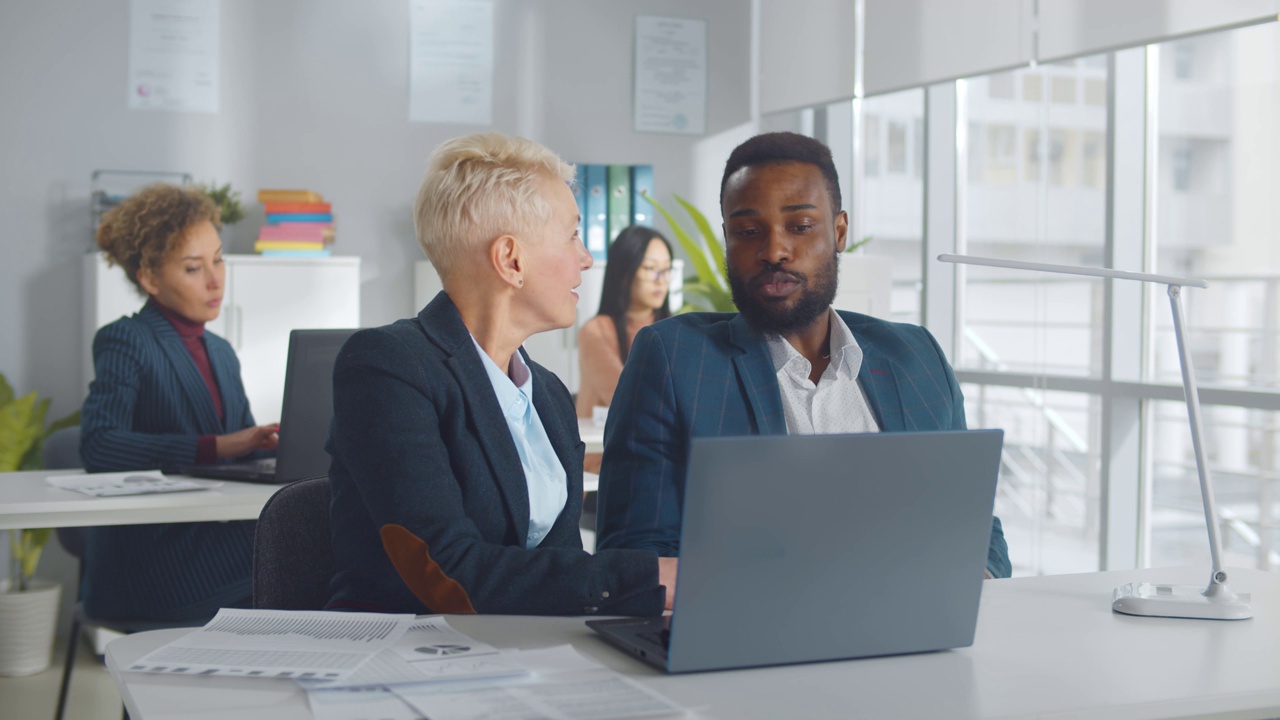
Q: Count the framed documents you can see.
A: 3